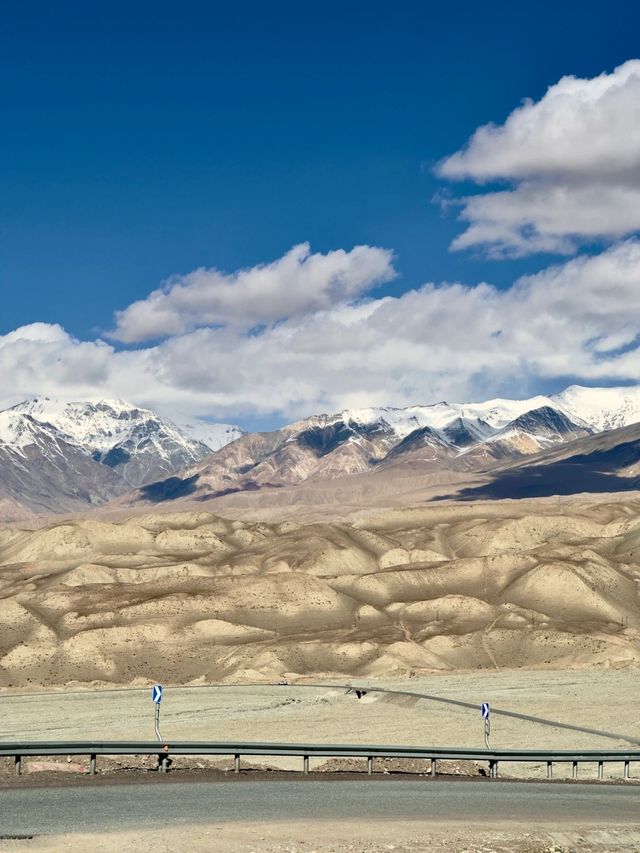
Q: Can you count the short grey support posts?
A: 12